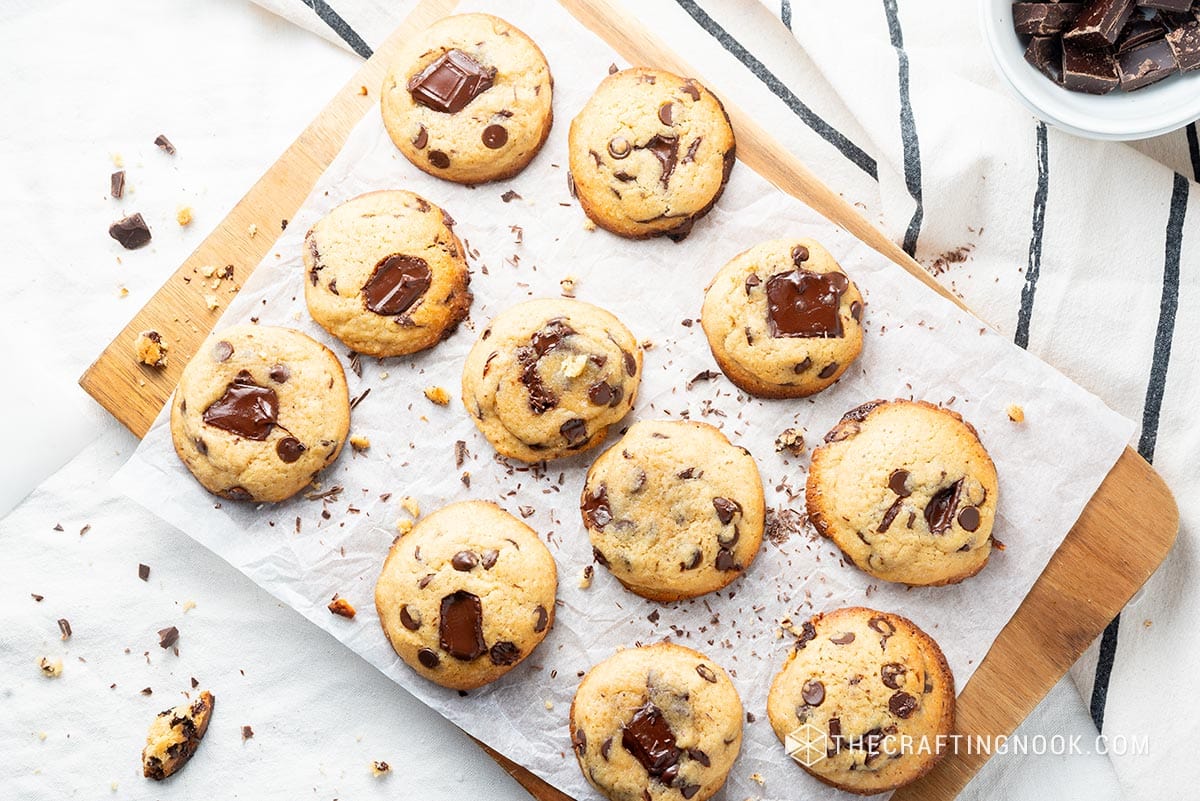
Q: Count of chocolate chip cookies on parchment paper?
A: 11